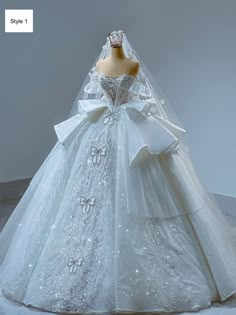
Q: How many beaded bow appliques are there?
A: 4